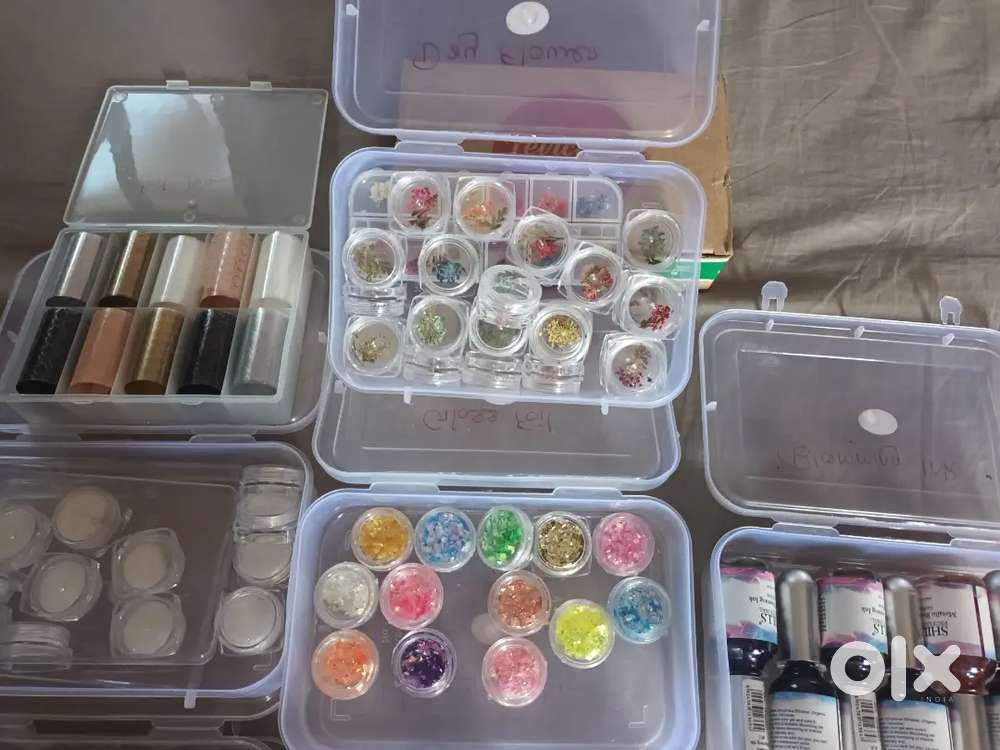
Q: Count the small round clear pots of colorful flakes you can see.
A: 13